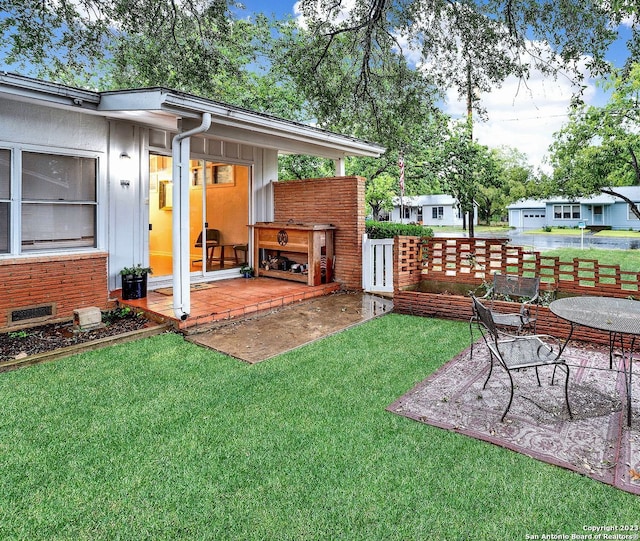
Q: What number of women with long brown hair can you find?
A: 0